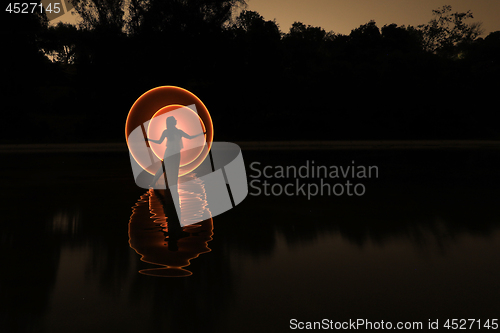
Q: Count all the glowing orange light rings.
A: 2